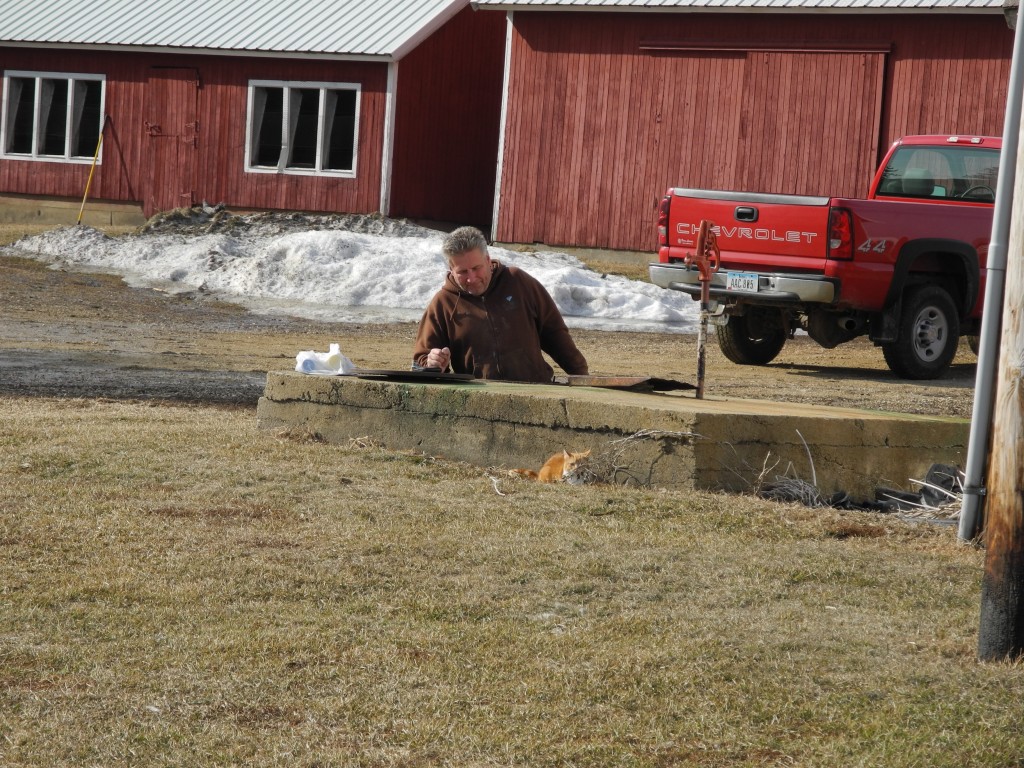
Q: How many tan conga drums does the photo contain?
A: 0